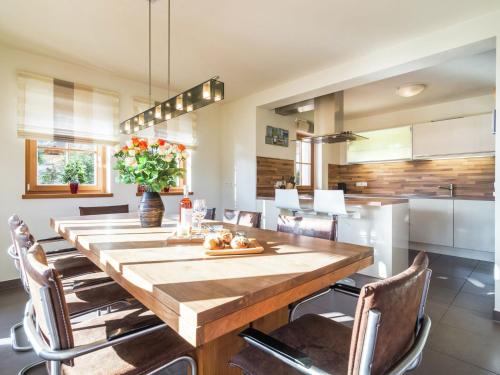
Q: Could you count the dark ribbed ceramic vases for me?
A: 1